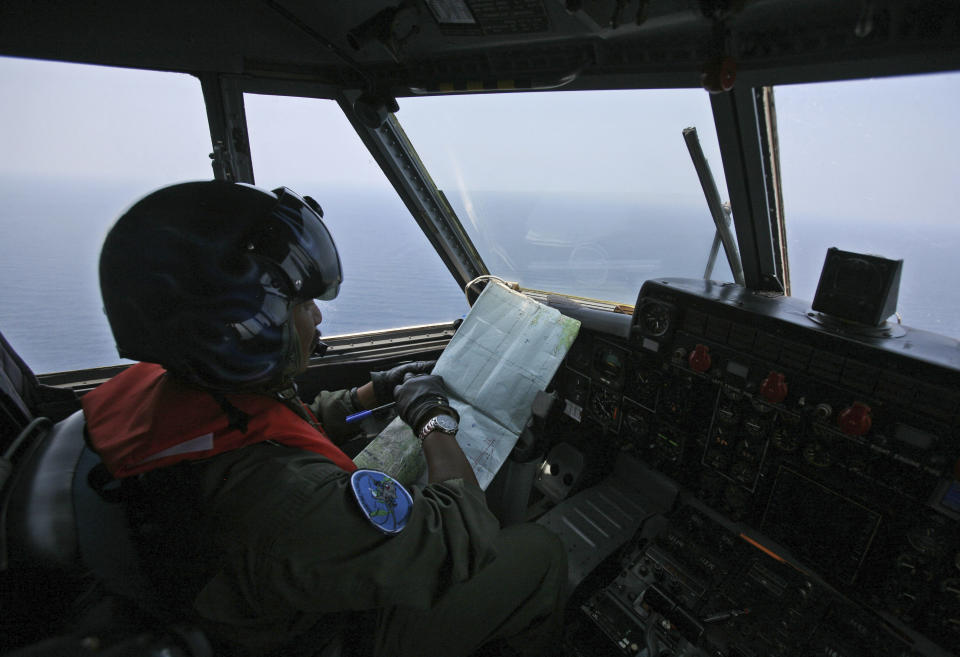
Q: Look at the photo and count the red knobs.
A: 3